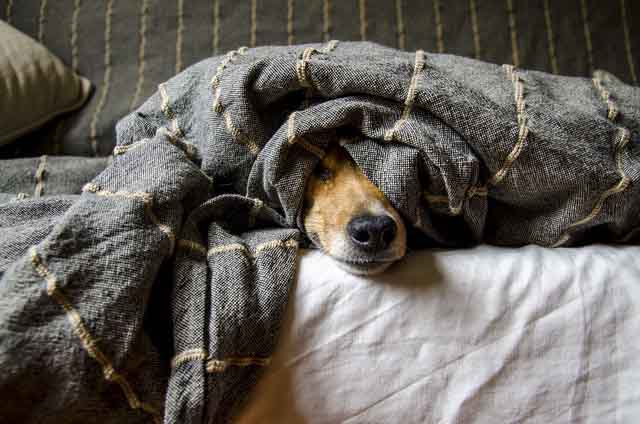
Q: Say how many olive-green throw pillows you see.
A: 1